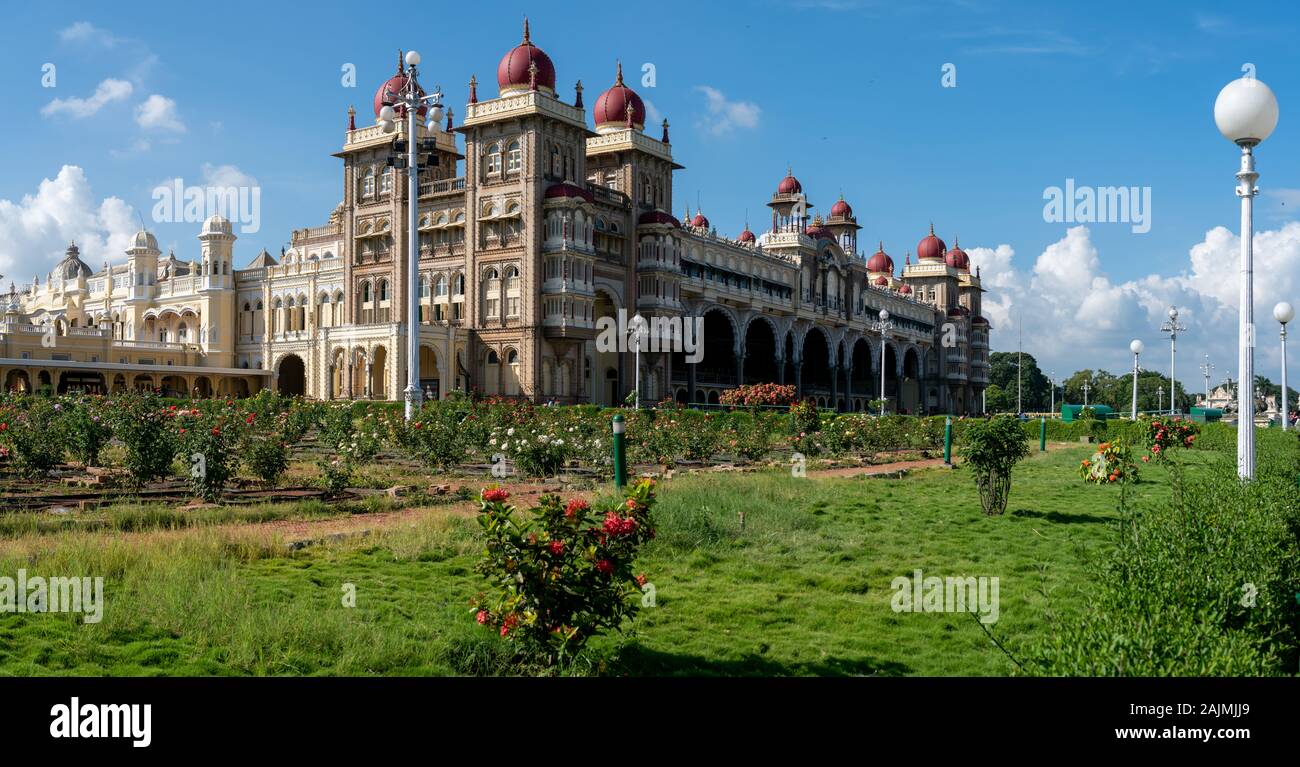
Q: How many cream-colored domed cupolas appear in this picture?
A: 2